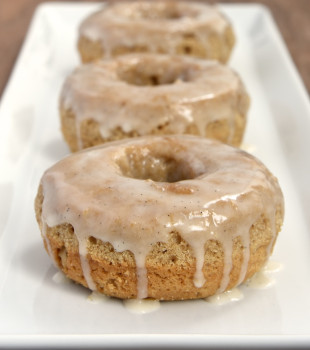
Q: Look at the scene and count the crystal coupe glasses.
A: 0